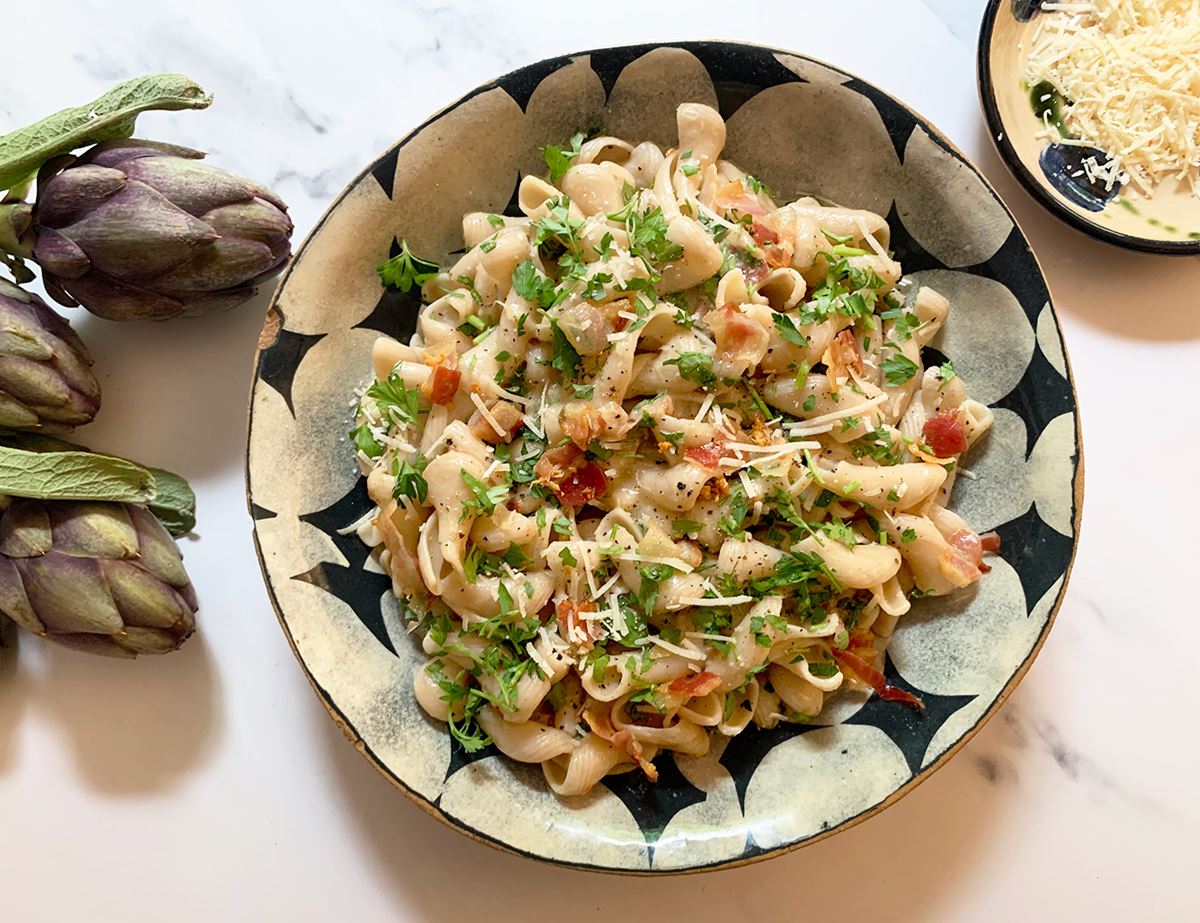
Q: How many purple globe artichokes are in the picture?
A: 3